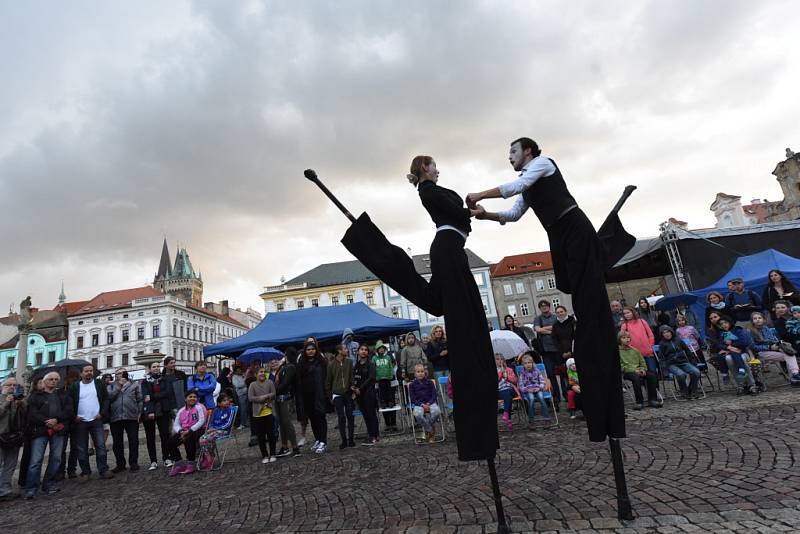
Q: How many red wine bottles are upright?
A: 0